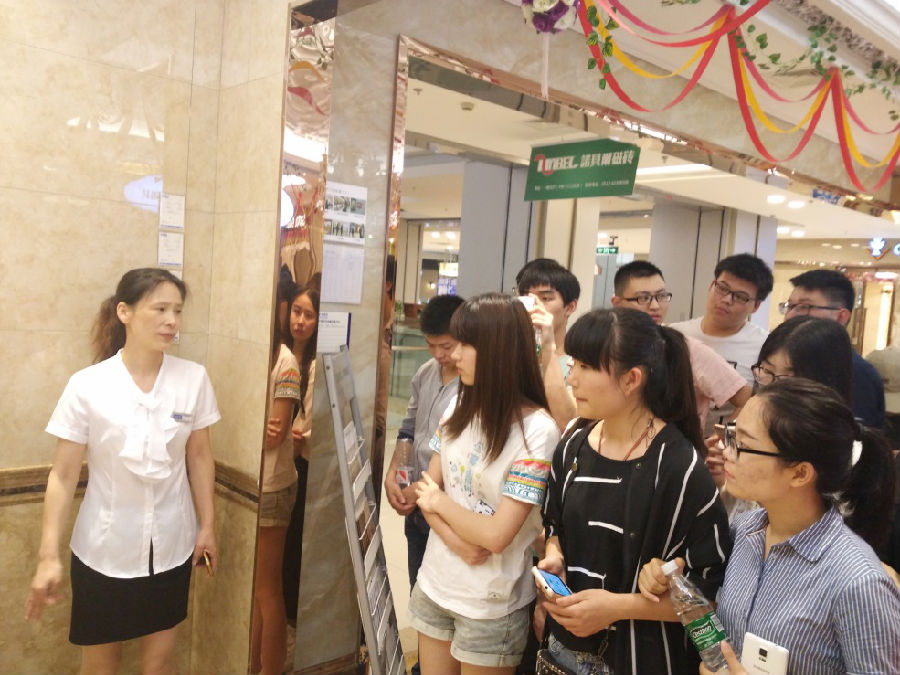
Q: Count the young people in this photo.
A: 9